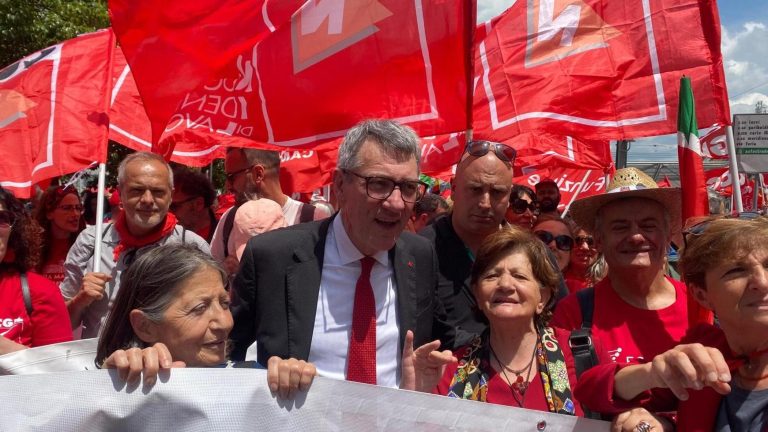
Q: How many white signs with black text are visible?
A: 1